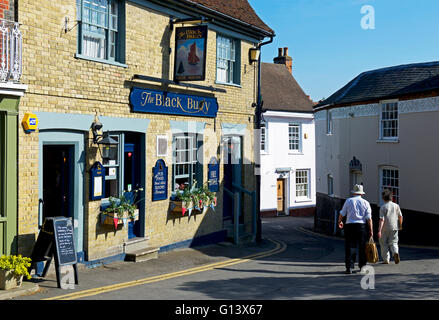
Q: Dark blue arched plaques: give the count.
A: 3